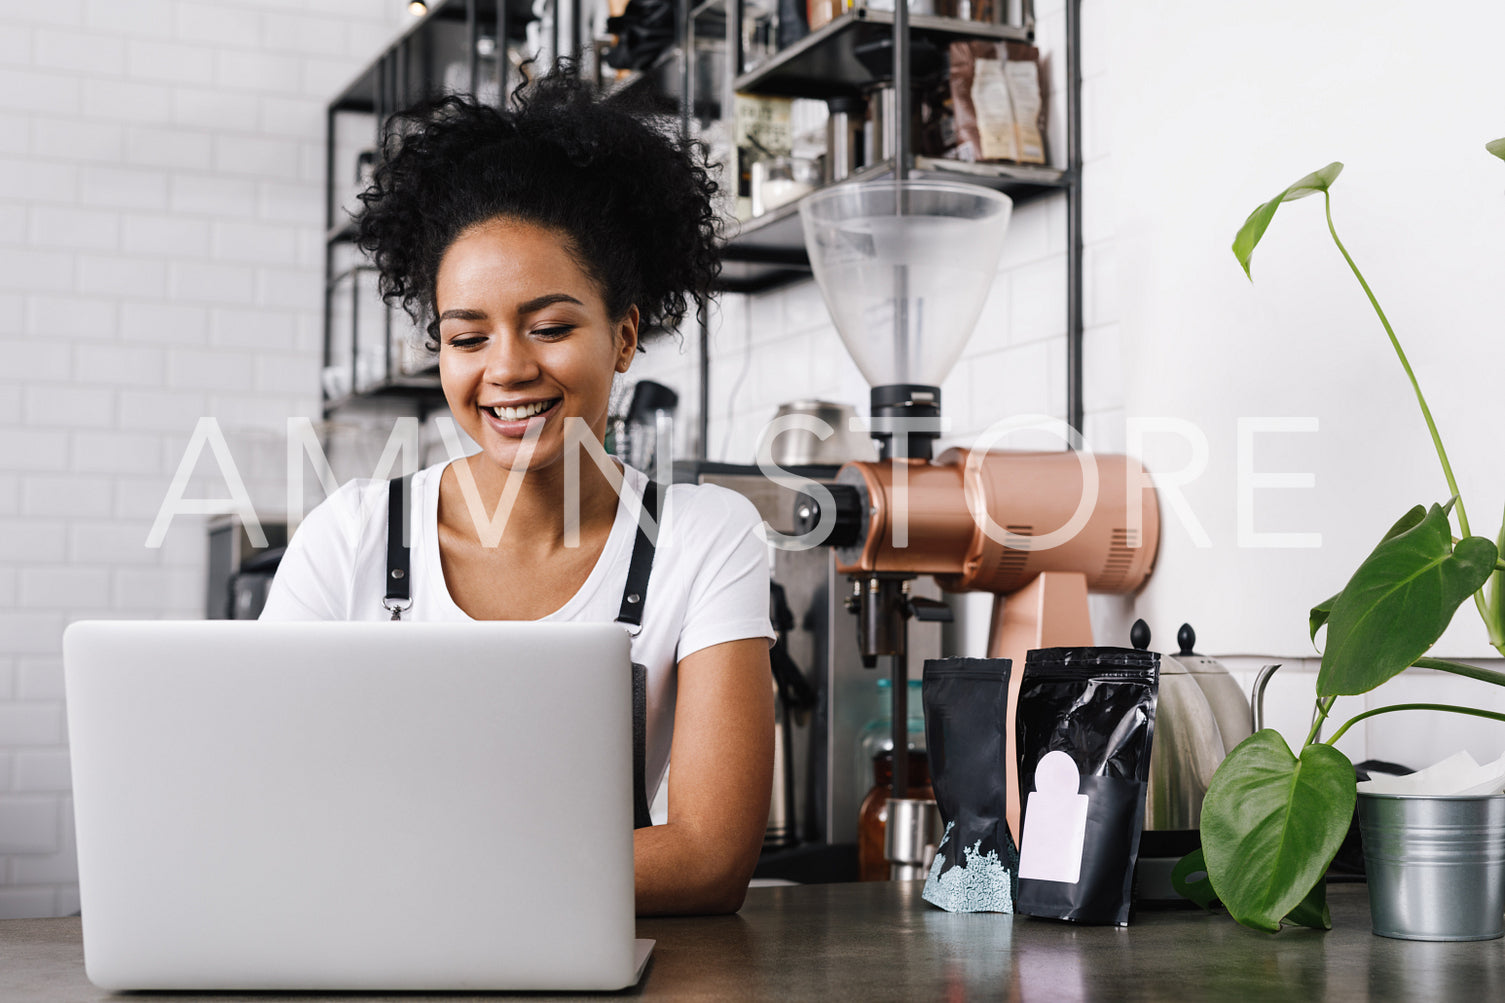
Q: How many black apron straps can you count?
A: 2